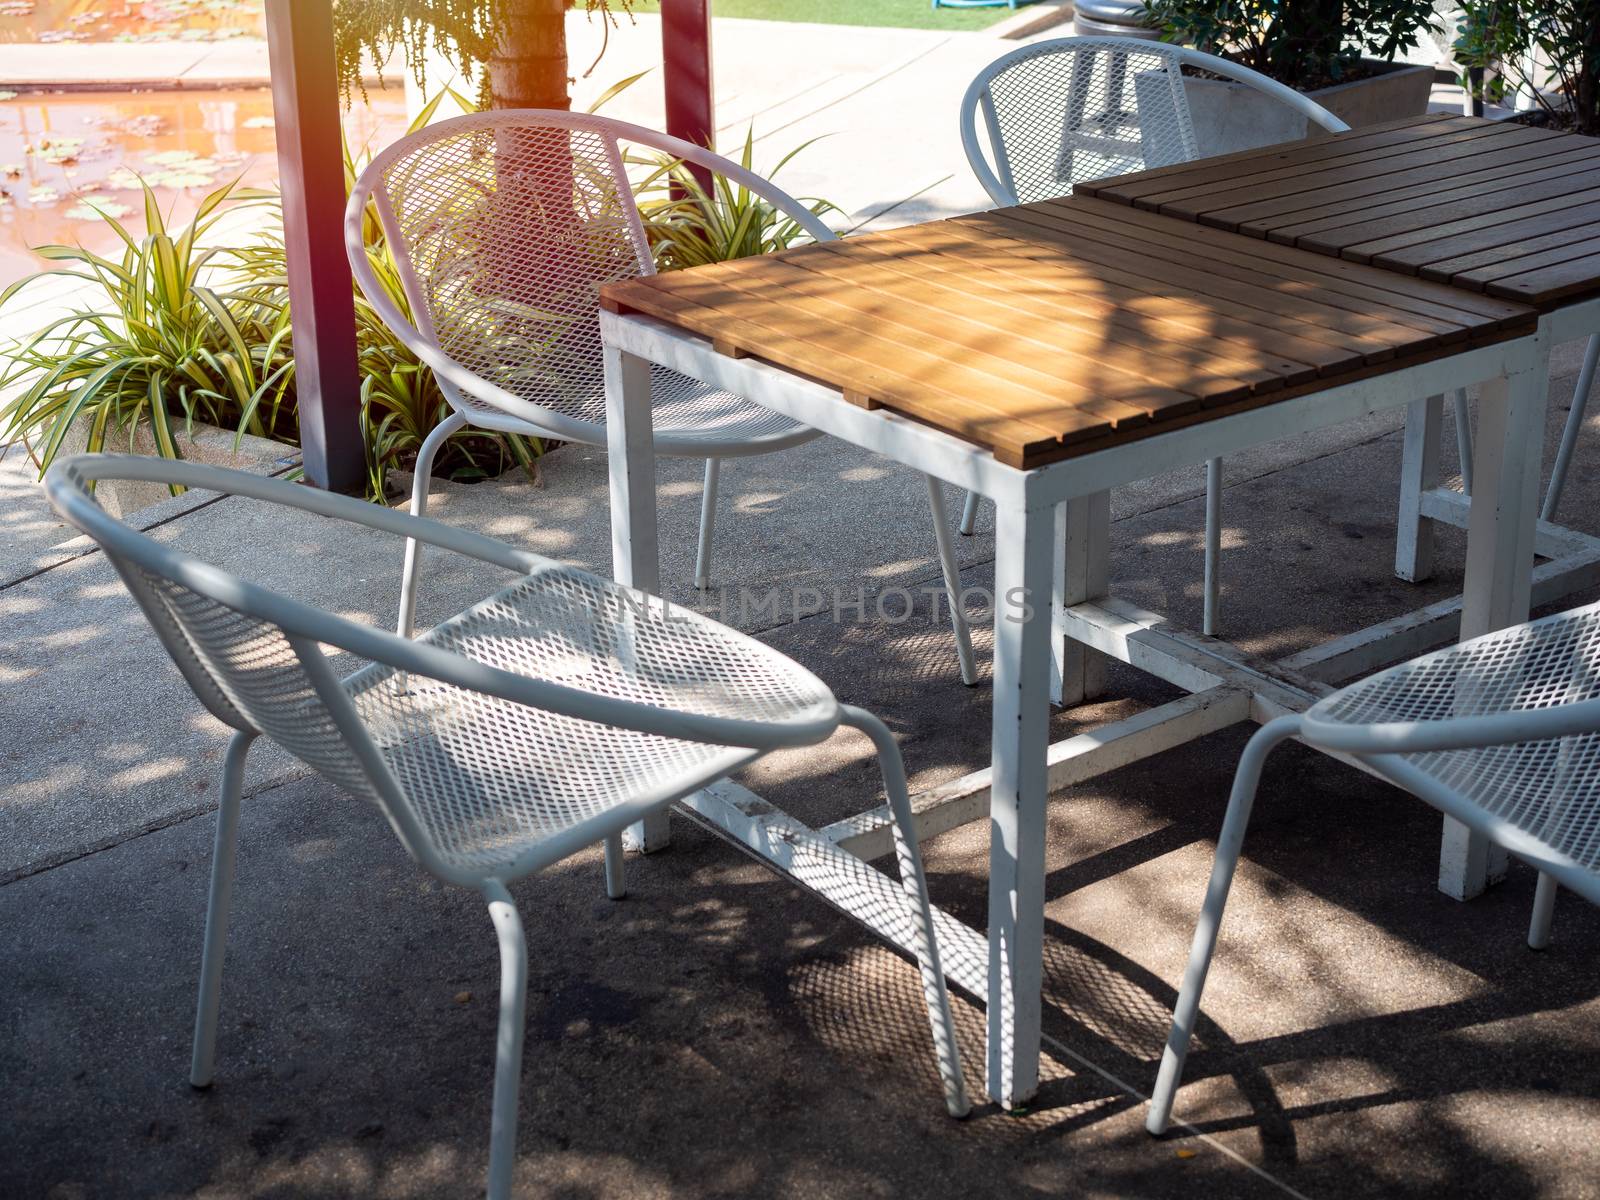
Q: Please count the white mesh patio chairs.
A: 4